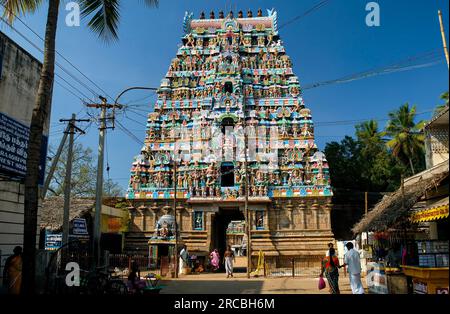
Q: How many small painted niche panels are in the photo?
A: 2